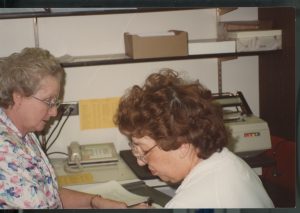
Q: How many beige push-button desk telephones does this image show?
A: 1